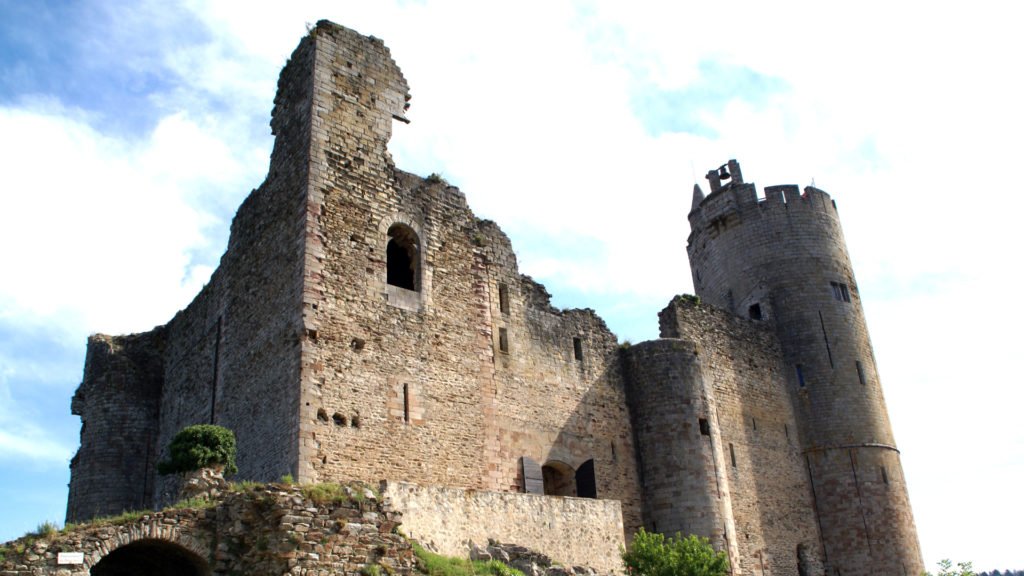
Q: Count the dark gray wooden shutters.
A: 2